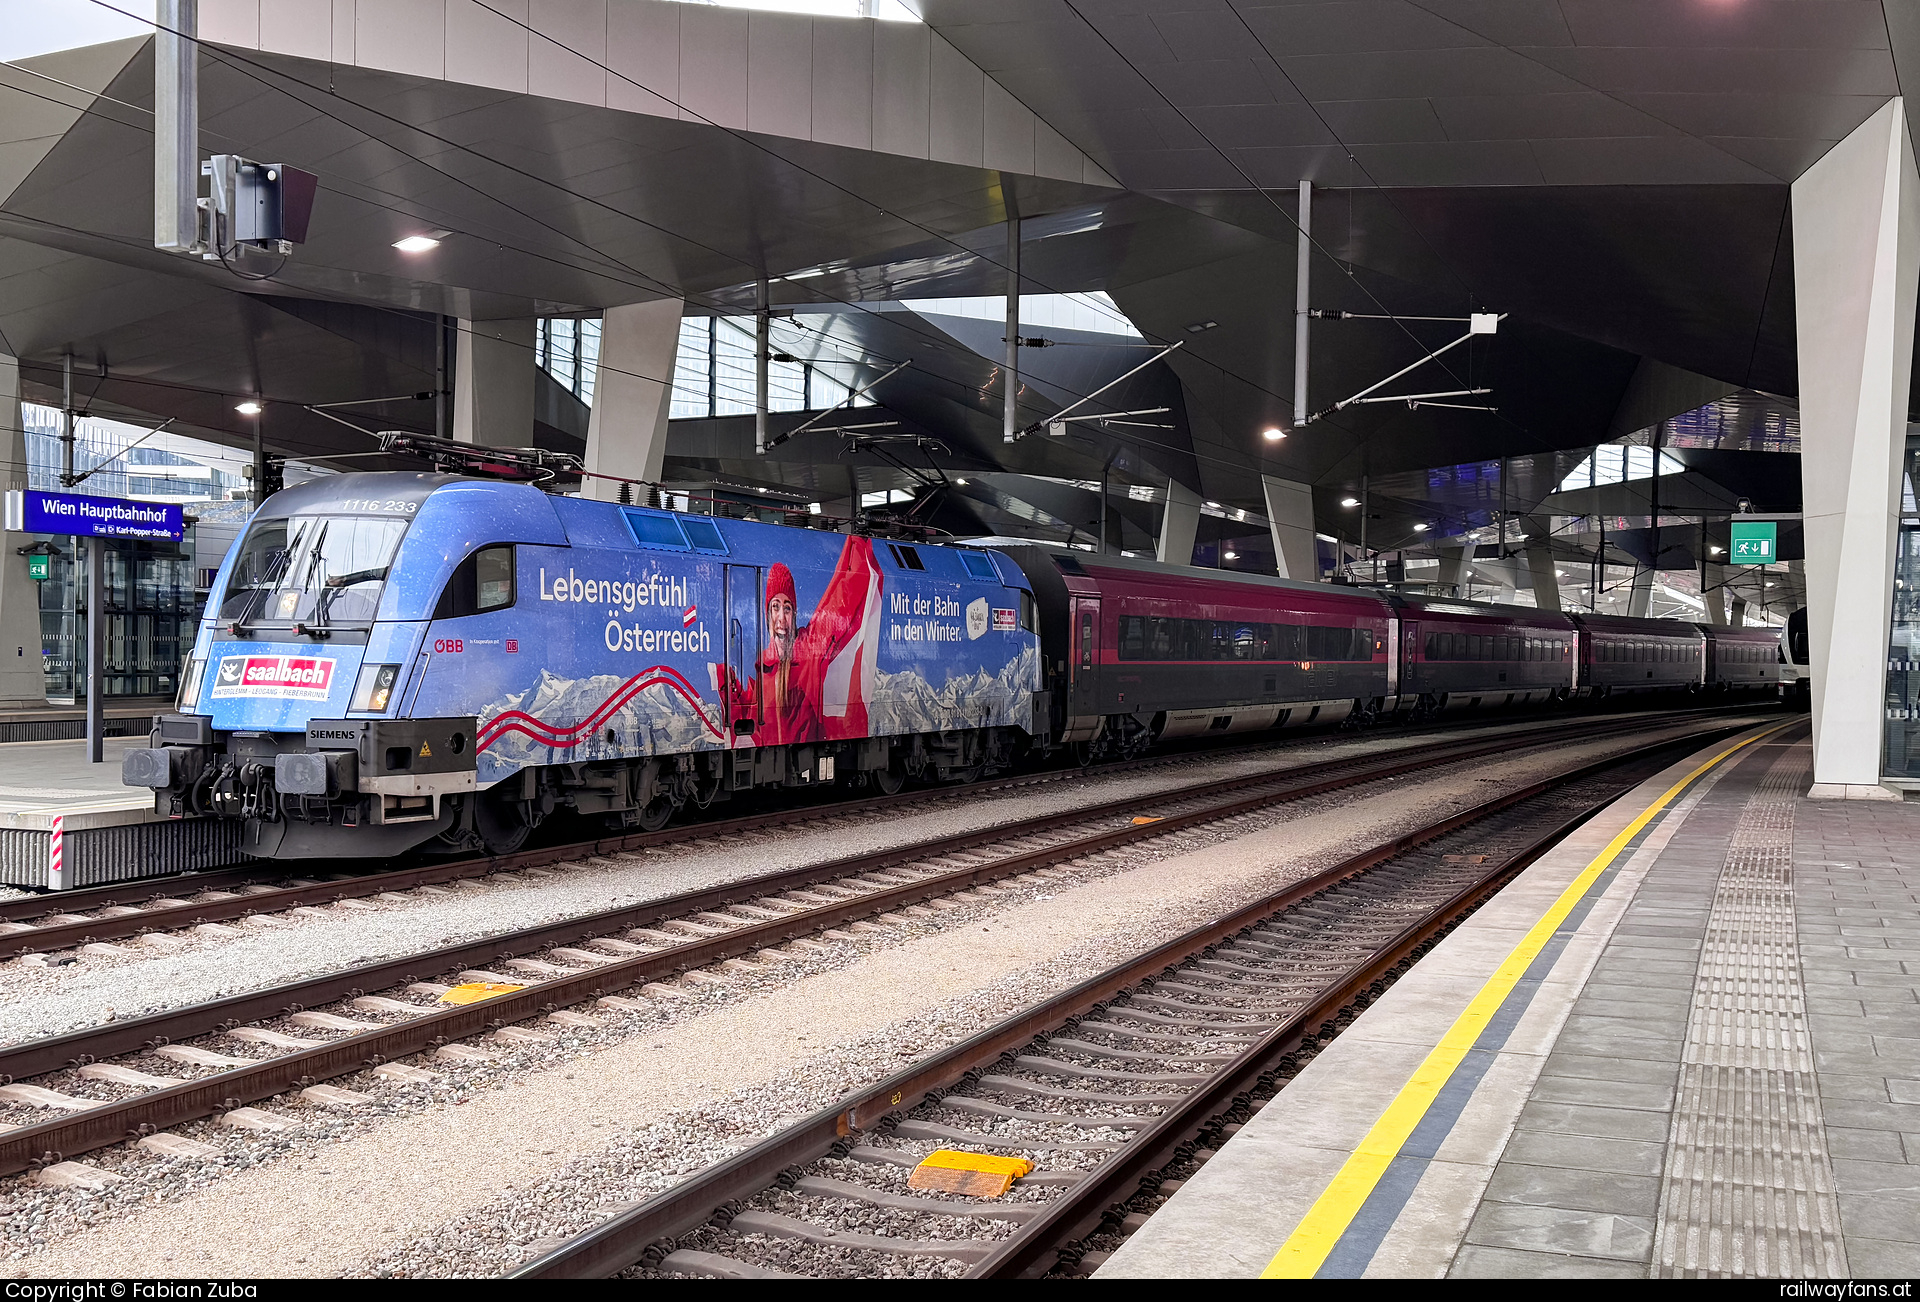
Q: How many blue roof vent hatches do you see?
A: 3